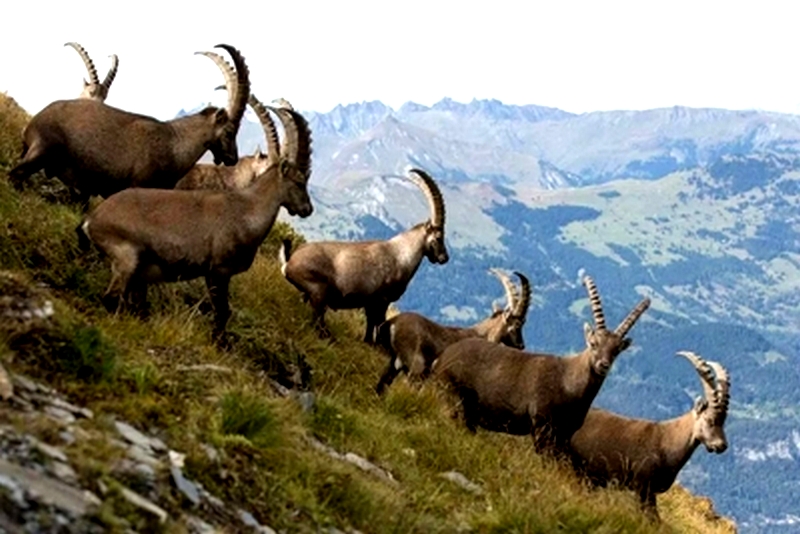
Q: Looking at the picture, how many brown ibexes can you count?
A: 8